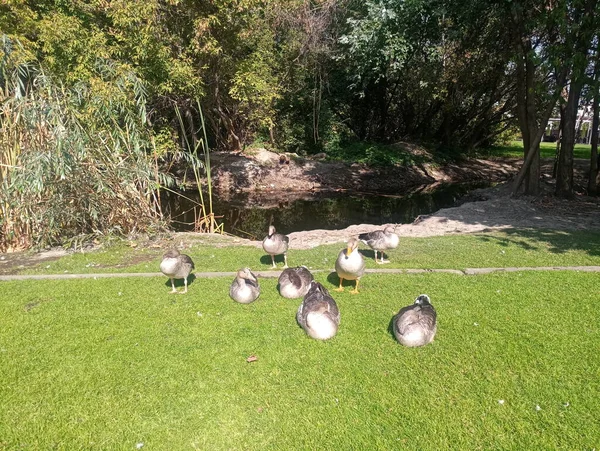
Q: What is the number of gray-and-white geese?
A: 8